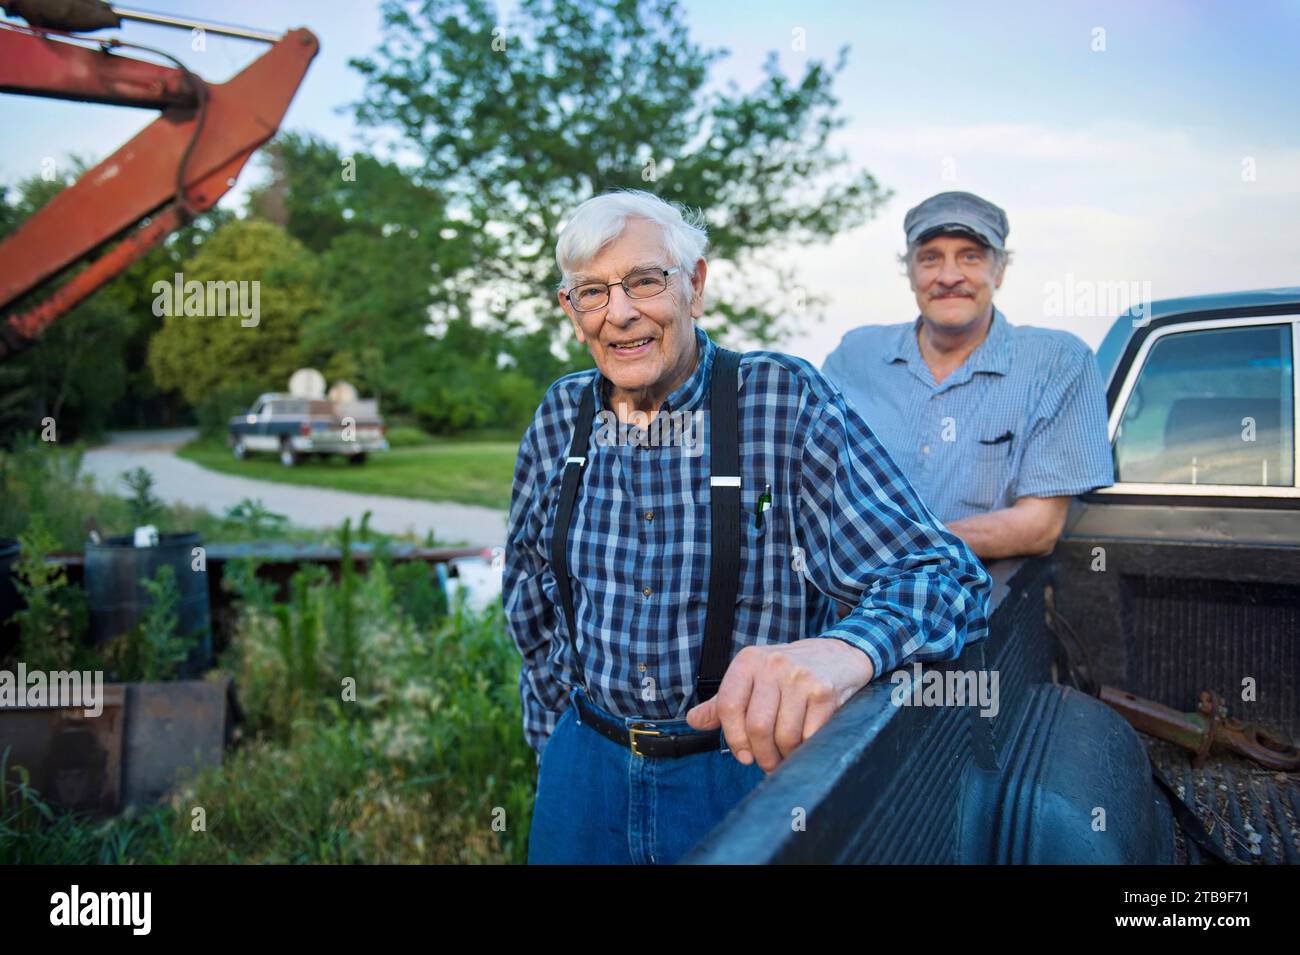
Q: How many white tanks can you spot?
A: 2